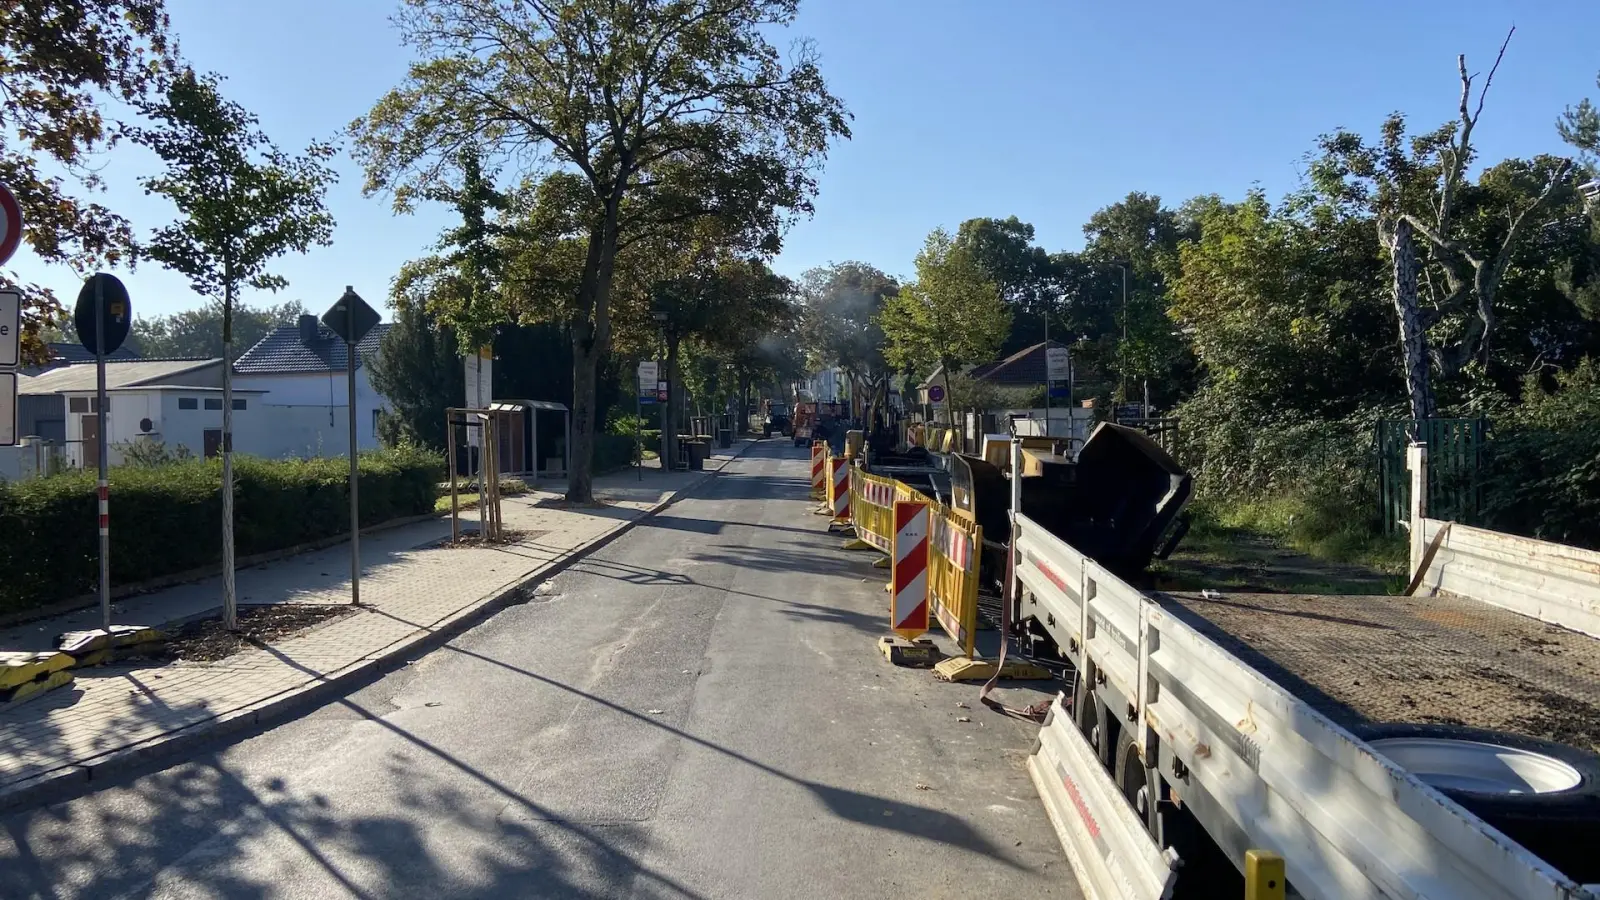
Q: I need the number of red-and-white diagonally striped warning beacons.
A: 3